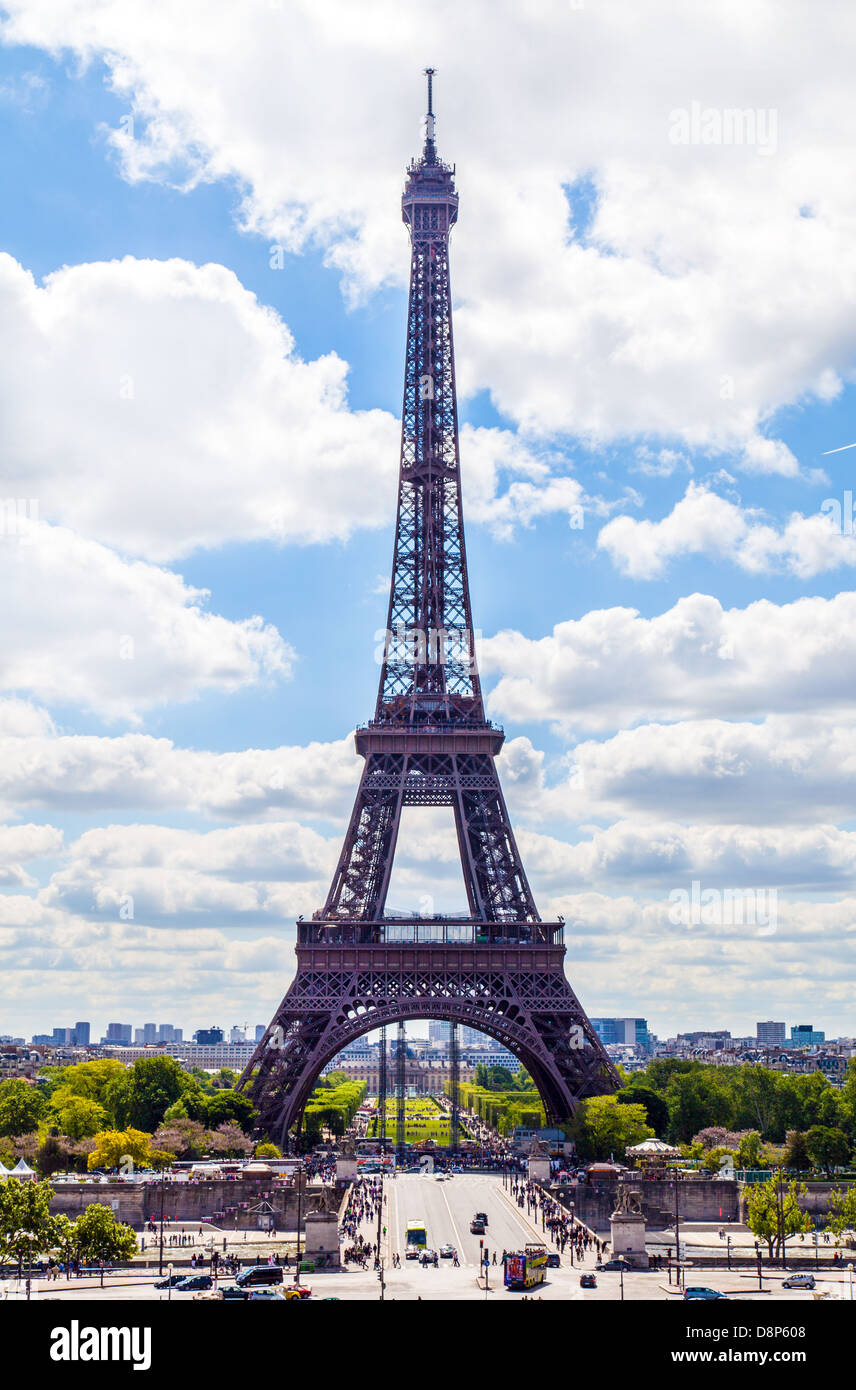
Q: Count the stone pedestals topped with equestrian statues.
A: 4